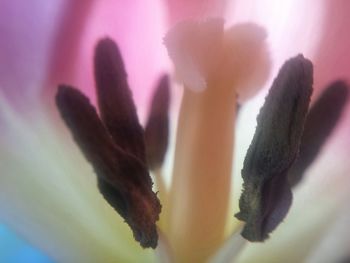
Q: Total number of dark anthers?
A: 5